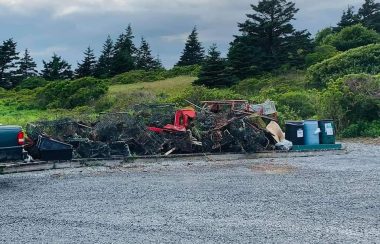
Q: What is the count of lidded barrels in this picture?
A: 3